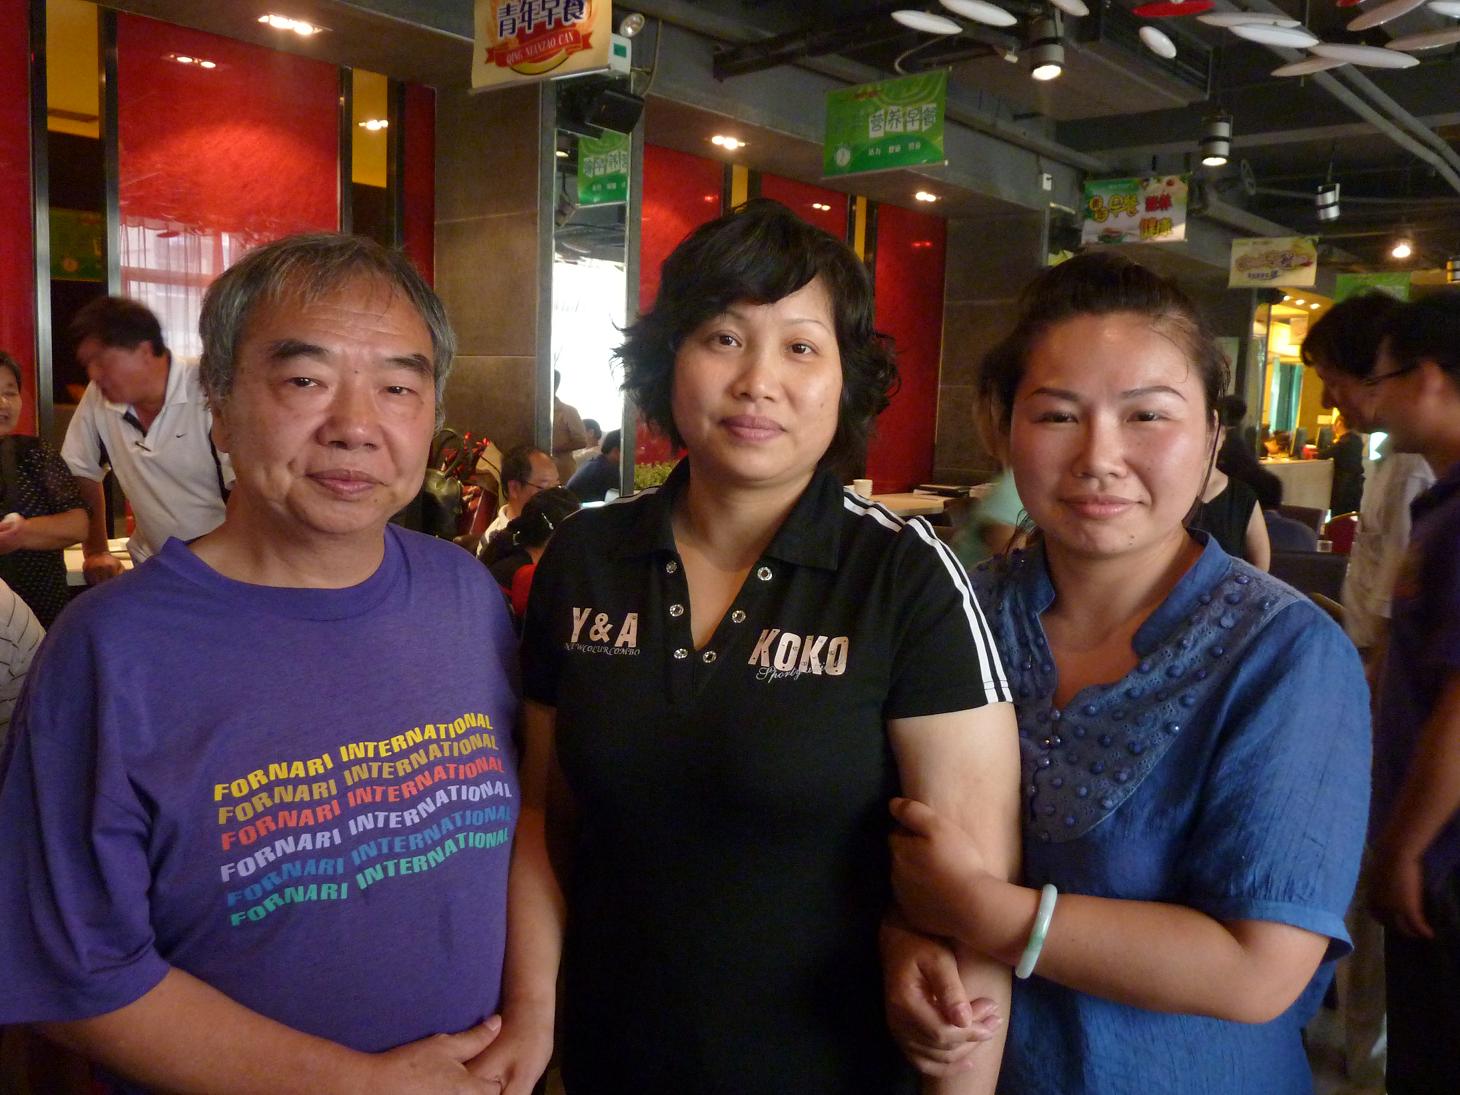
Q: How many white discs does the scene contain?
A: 11